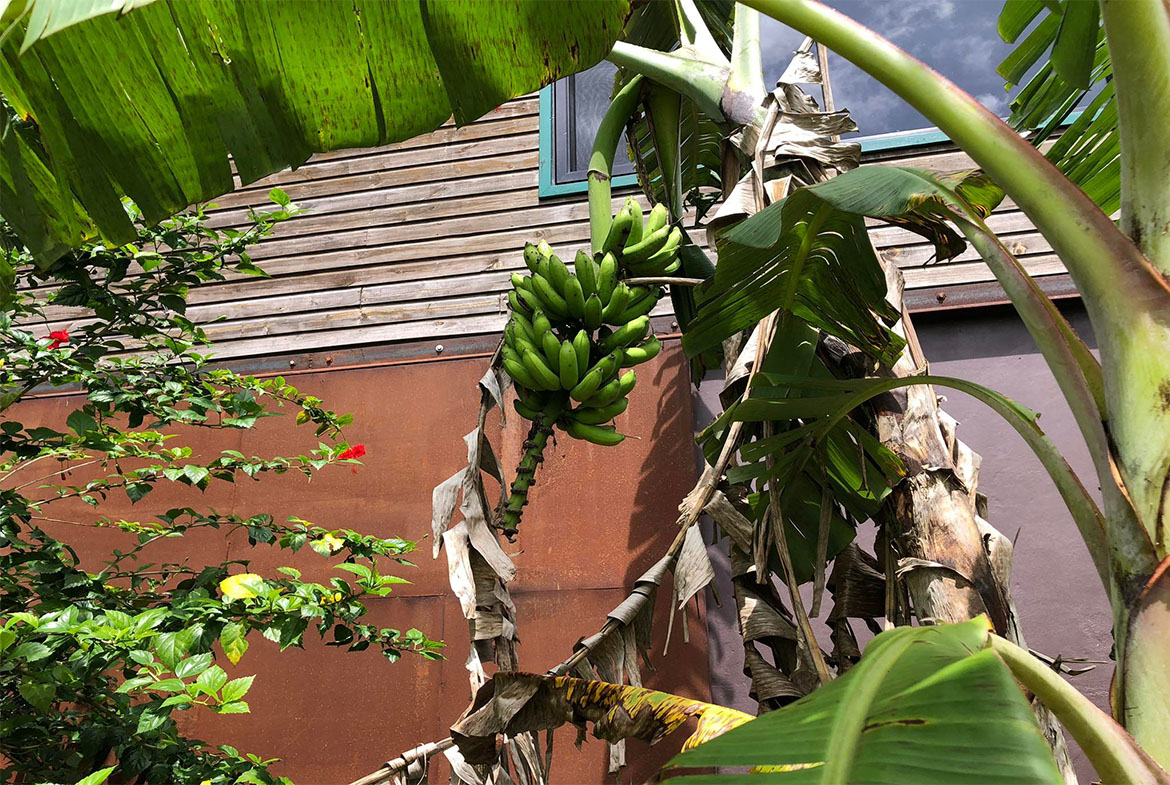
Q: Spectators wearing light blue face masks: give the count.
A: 0